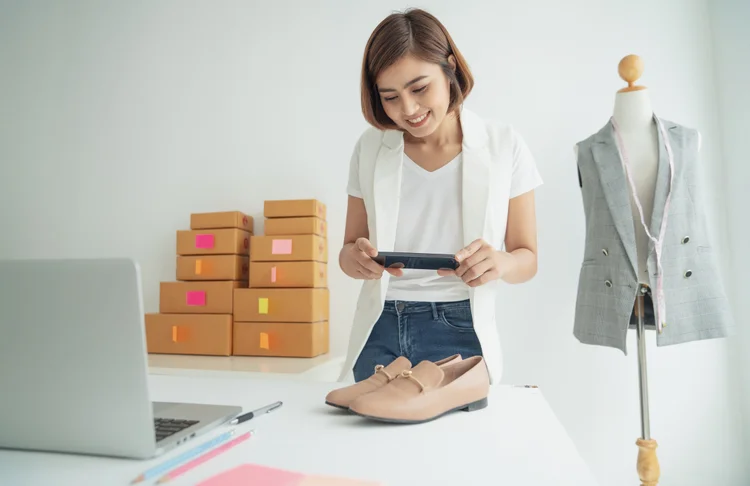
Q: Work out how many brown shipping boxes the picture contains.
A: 11